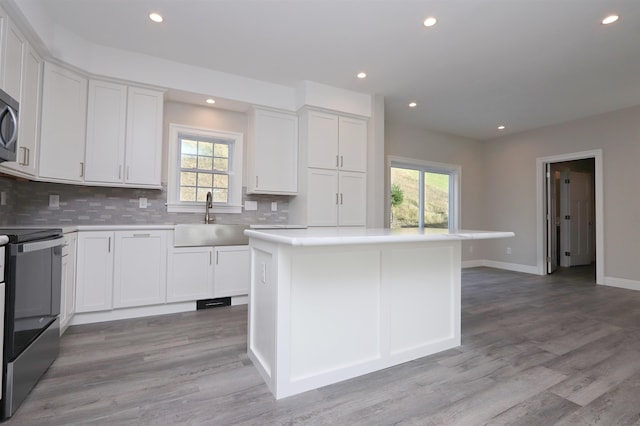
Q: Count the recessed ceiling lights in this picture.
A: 7